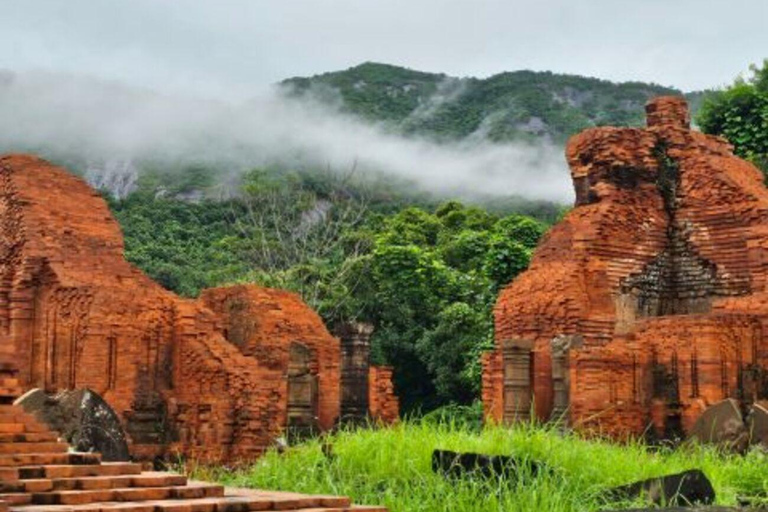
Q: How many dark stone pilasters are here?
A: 4